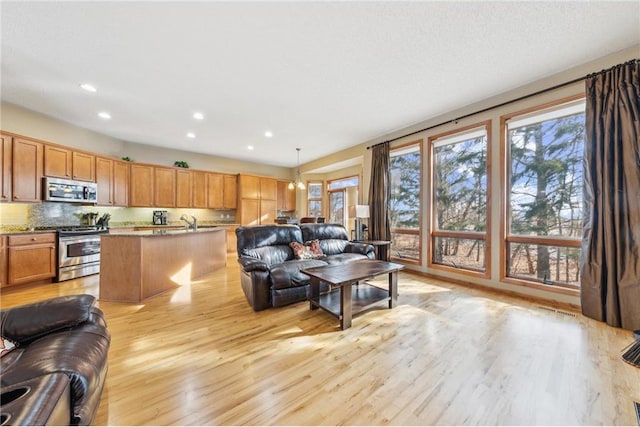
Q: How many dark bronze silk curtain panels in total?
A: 2